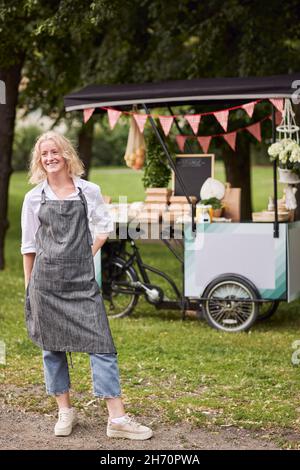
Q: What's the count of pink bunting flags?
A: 13